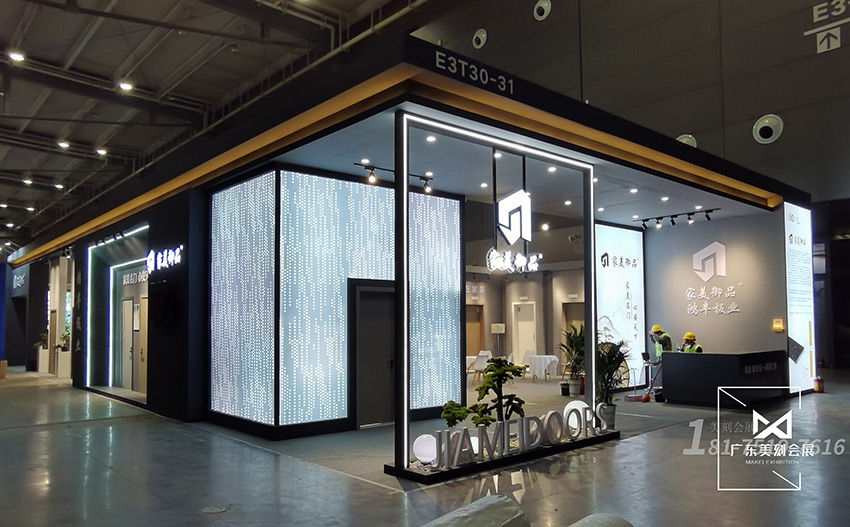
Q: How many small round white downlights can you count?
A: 14